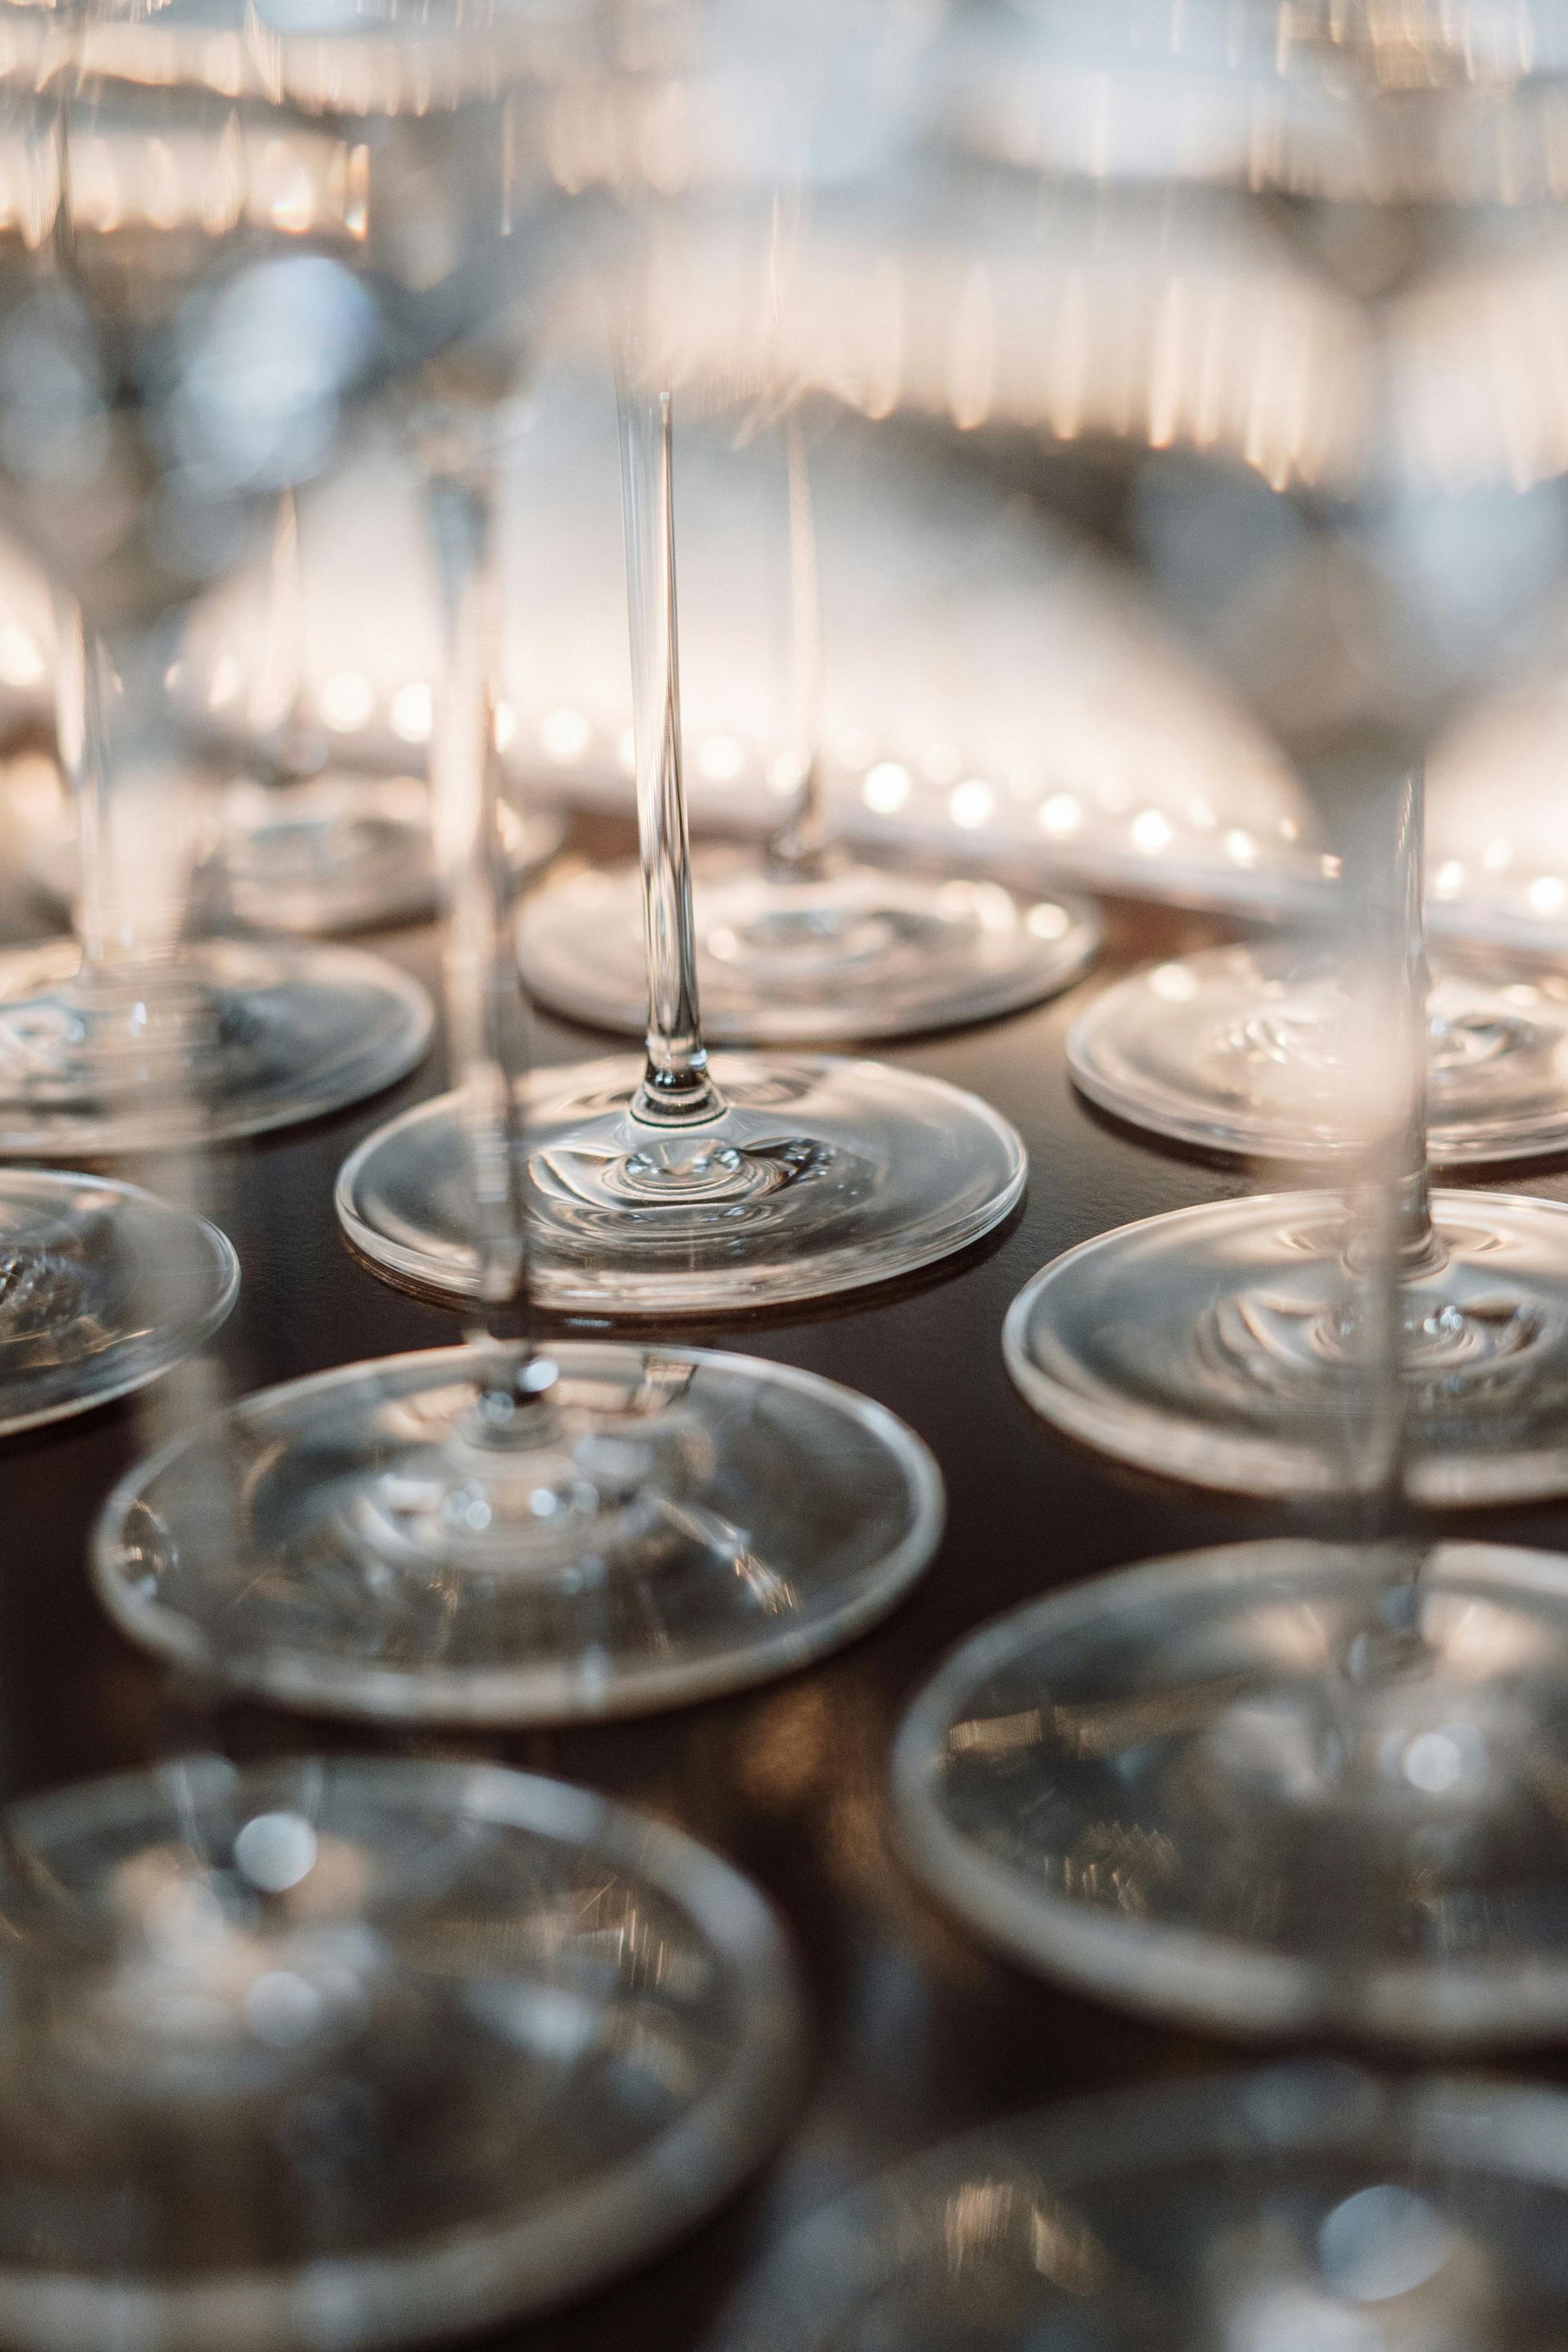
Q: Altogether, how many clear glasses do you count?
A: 11